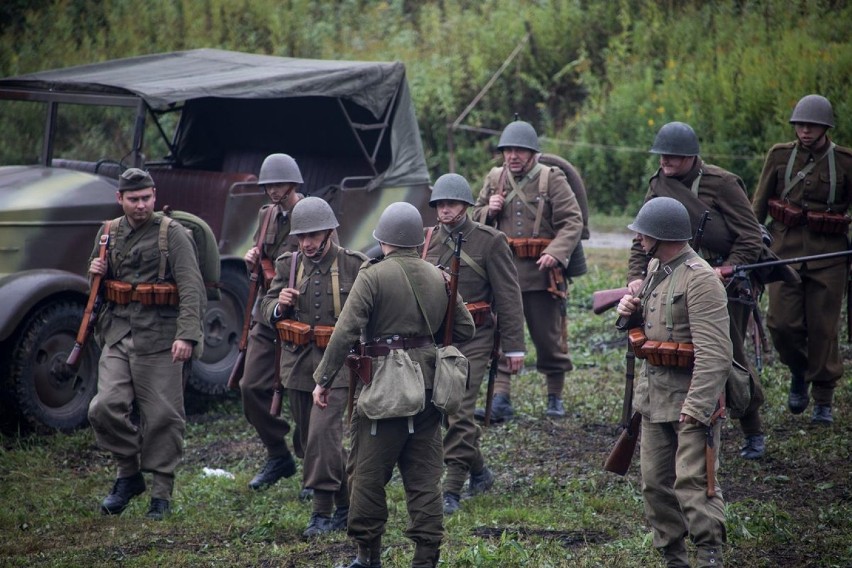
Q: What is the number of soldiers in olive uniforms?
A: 9